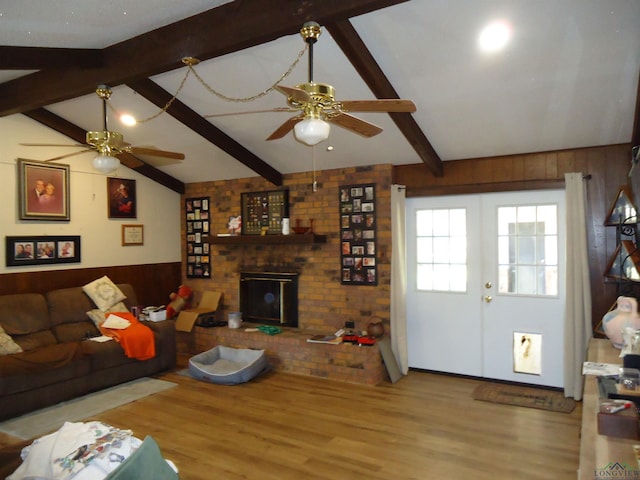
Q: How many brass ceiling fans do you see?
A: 2